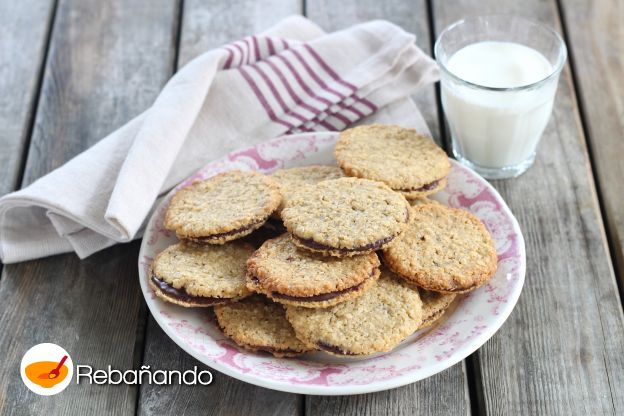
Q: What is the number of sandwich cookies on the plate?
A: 10